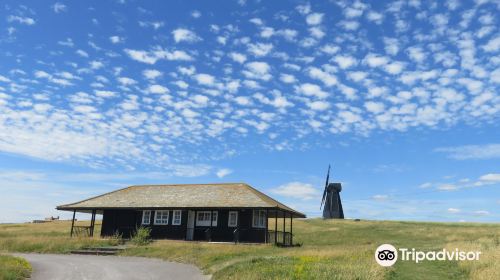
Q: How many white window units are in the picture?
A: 6